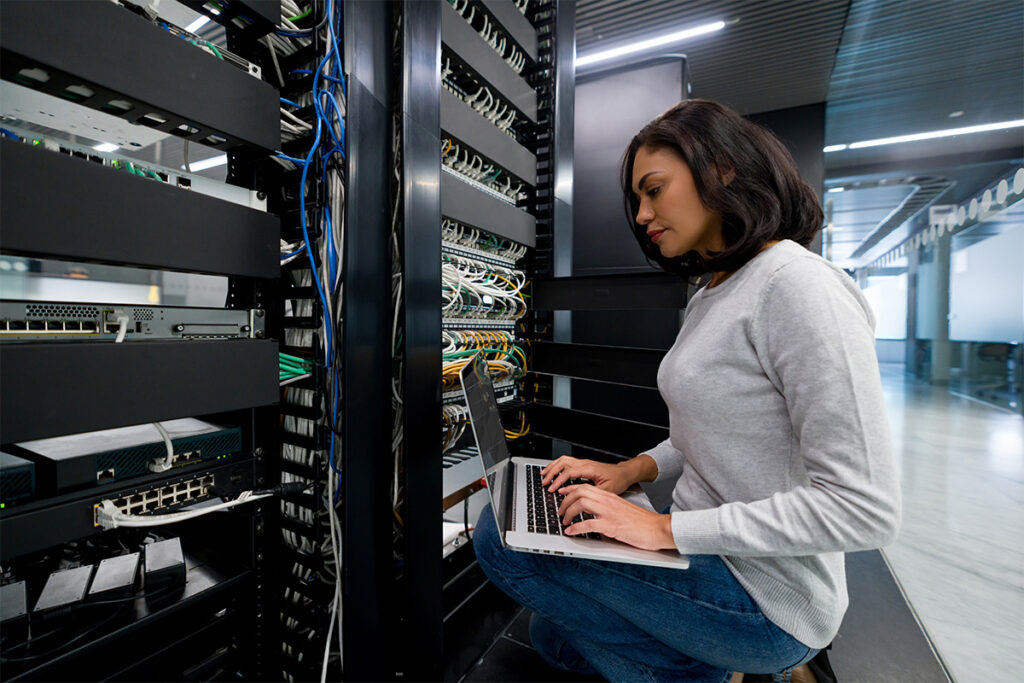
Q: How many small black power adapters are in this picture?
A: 4